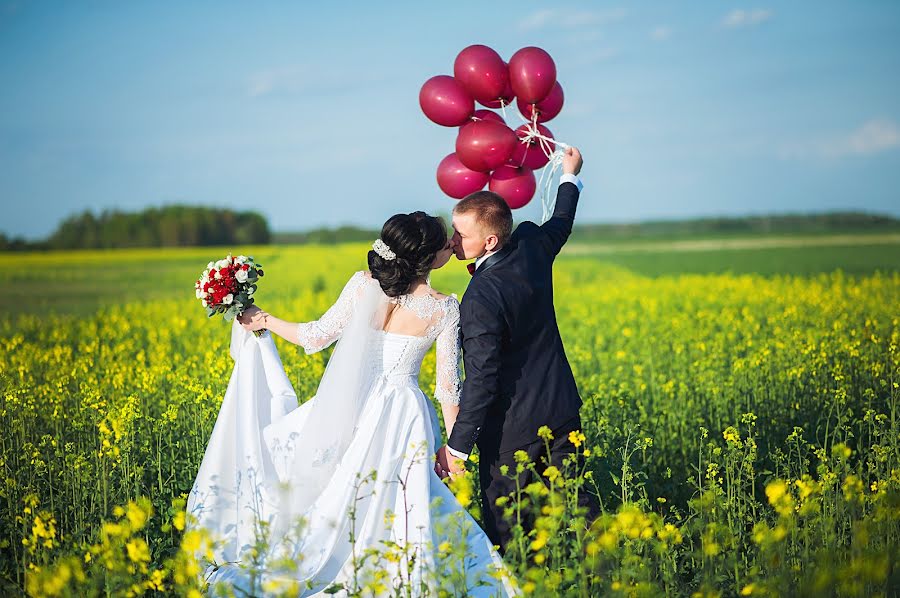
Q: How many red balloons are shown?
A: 10